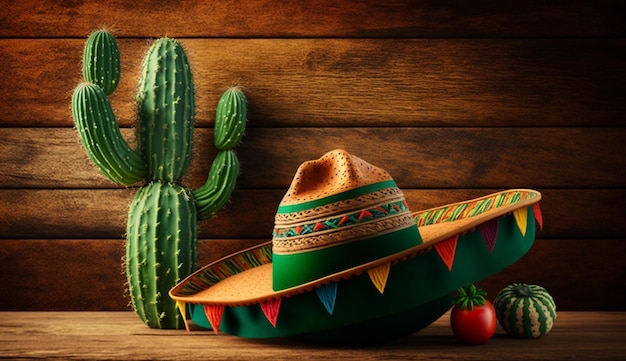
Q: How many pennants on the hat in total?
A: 9